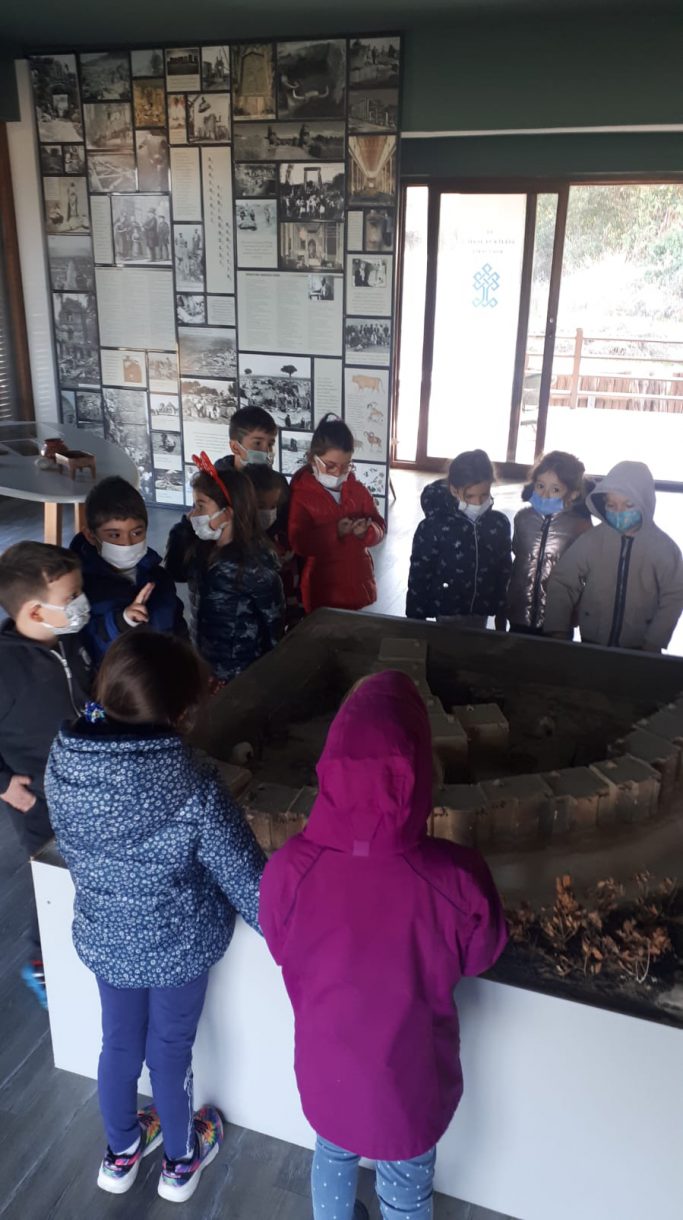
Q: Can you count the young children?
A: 11